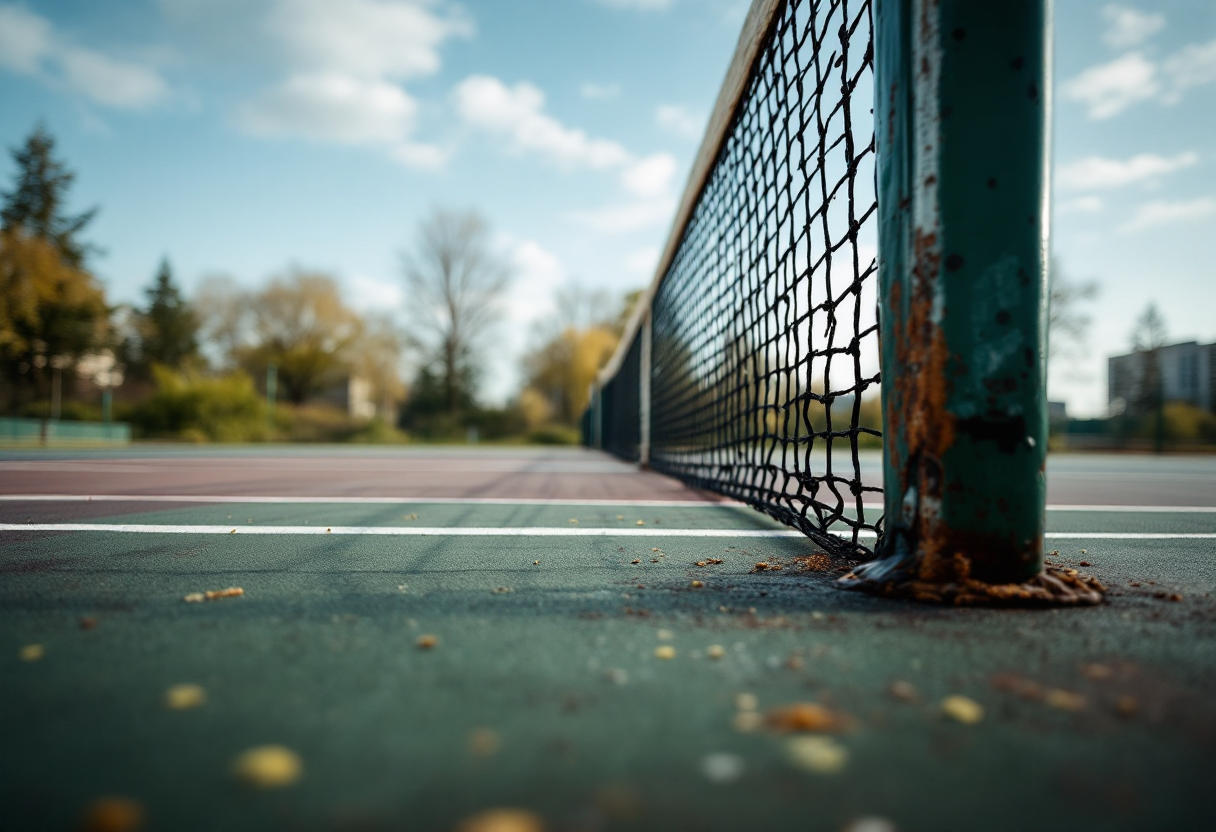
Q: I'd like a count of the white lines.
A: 2